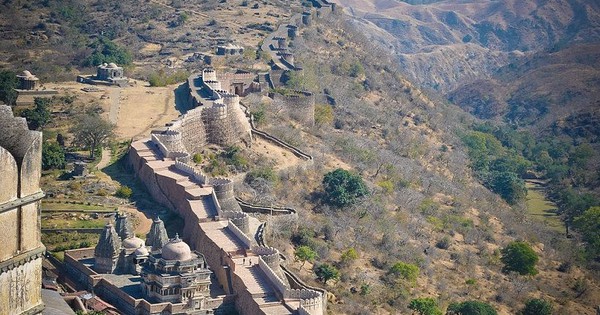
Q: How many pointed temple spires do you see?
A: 3